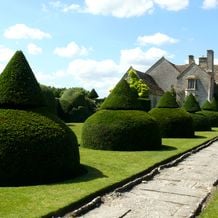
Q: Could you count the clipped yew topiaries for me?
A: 5